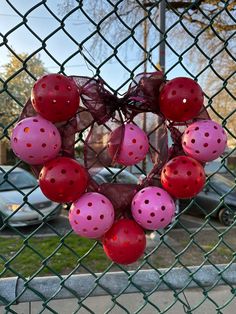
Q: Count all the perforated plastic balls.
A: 10